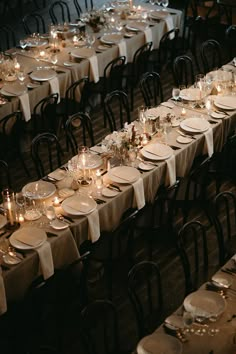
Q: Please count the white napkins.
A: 12